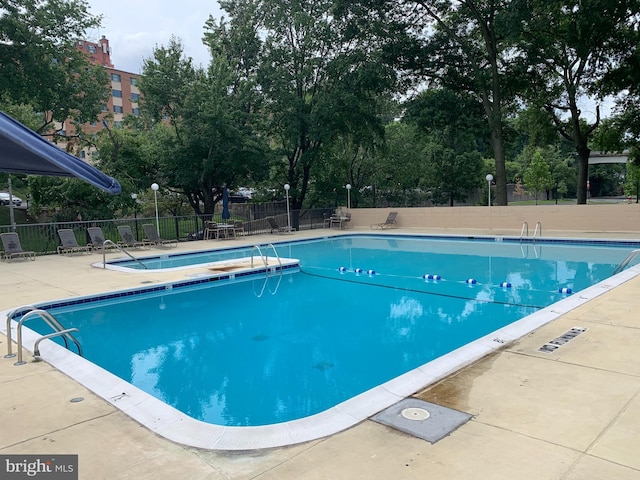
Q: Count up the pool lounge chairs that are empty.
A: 7